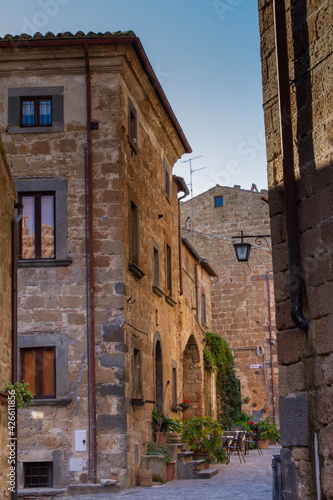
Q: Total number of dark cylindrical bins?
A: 1